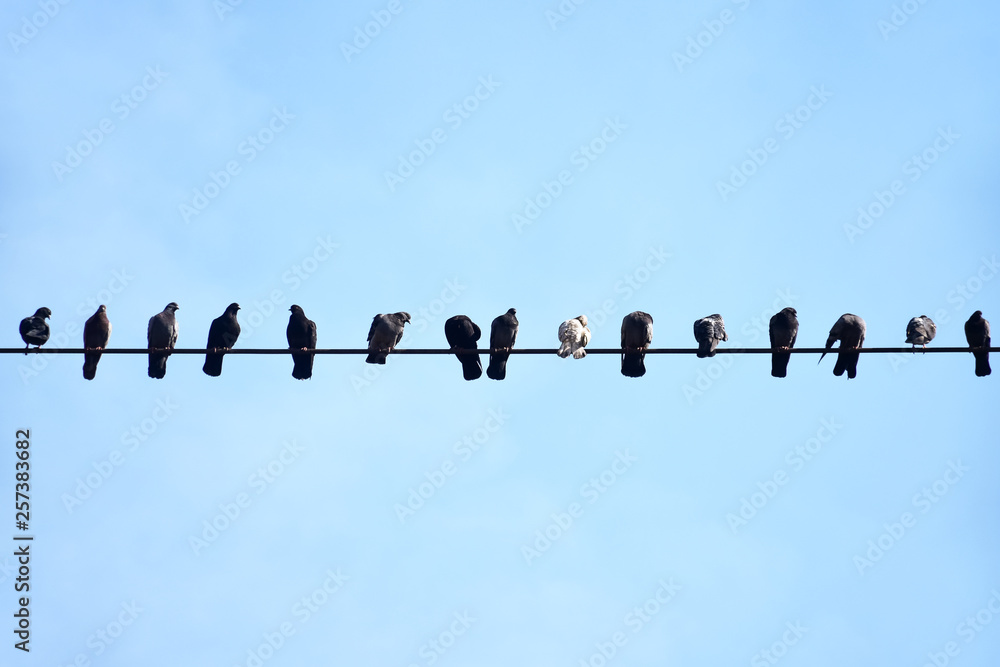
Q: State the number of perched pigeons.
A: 15